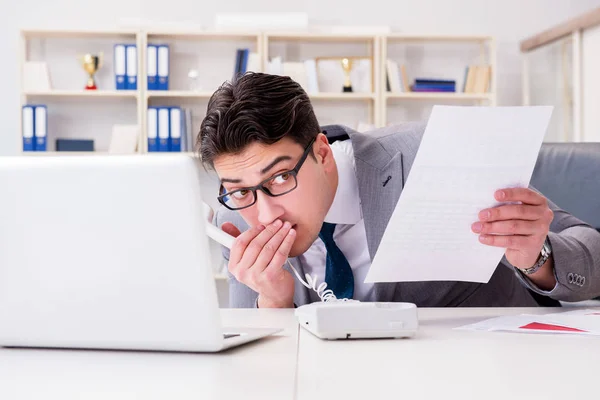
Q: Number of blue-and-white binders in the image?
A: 9